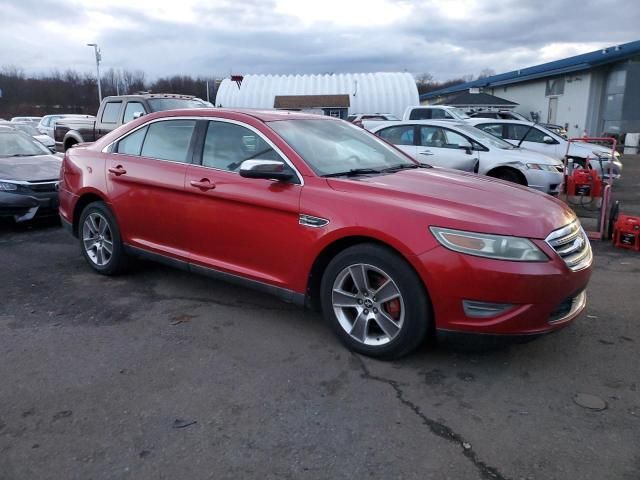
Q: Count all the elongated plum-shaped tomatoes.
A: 0